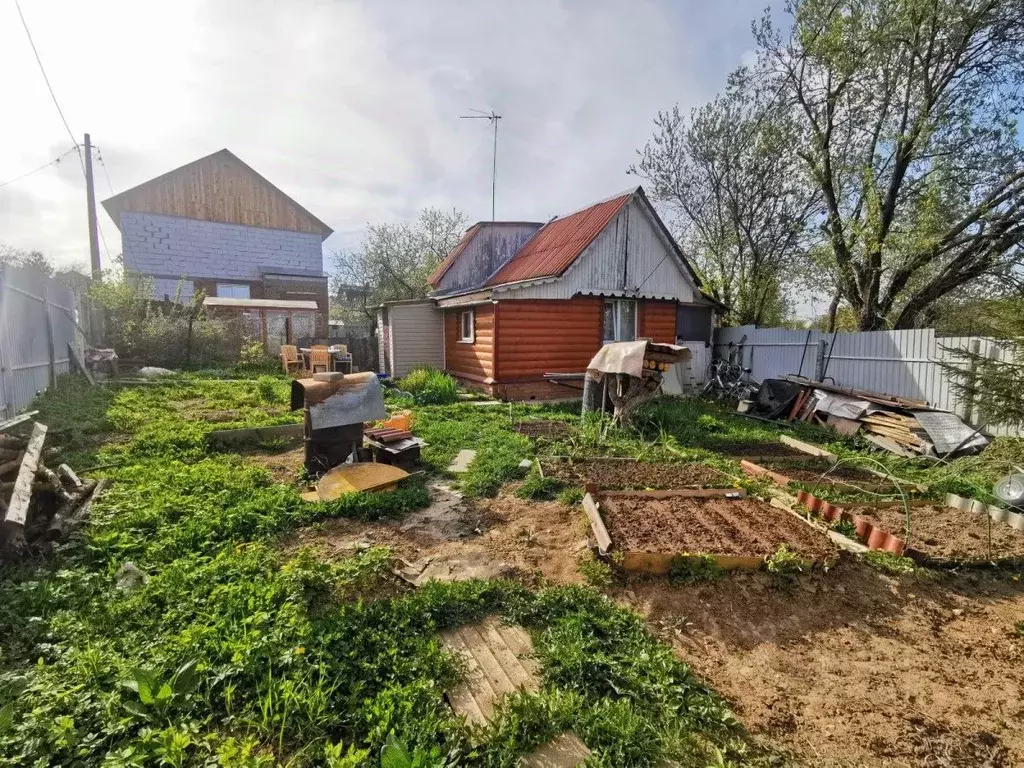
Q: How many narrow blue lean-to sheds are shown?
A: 0